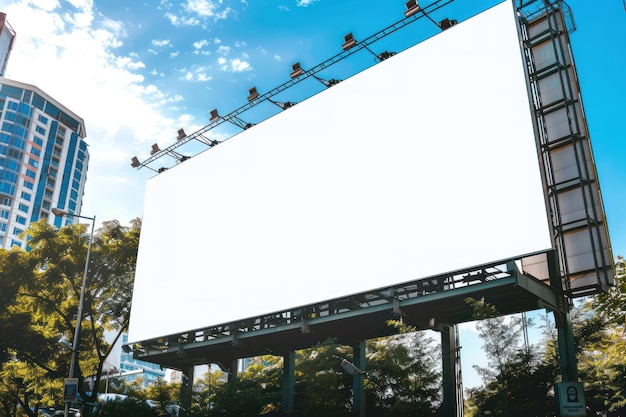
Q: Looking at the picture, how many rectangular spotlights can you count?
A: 8